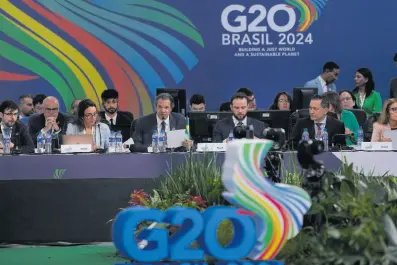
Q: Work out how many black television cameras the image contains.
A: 3